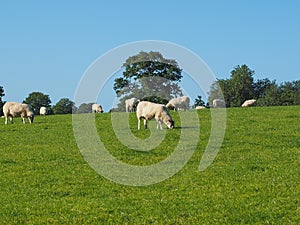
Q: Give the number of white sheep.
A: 9